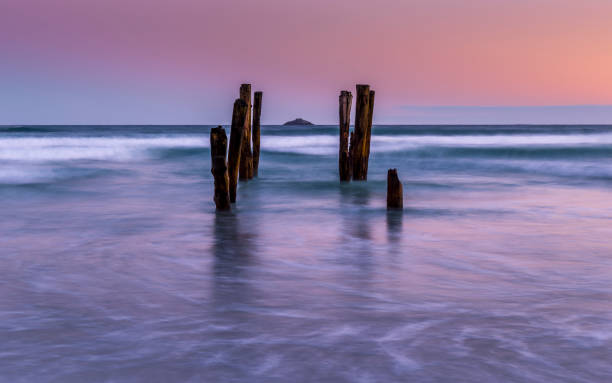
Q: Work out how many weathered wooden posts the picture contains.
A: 8